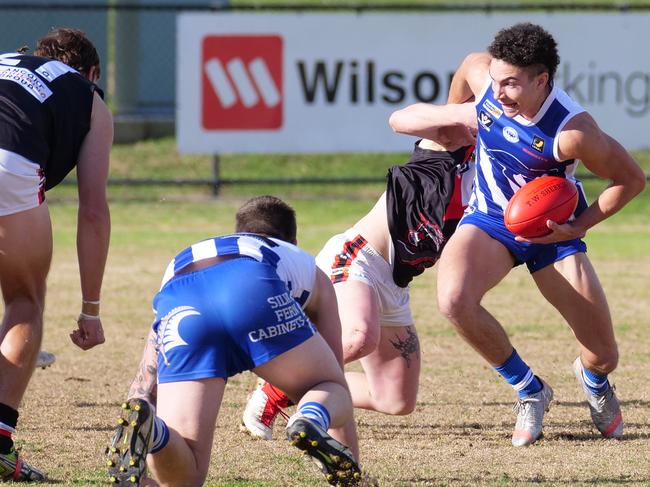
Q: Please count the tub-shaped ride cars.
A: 0